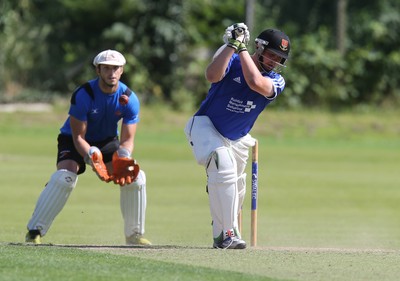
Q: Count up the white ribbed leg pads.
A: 4